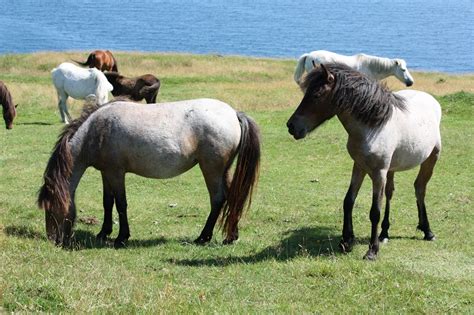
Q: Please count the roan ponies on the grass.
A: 2